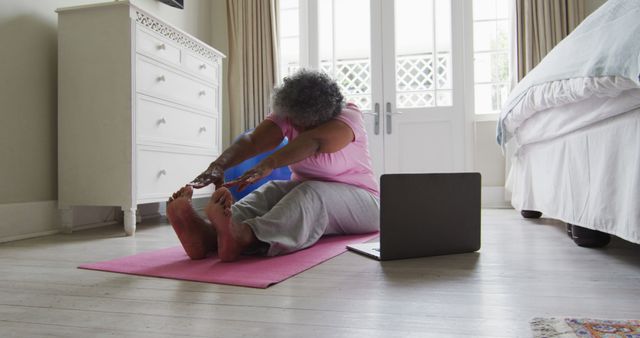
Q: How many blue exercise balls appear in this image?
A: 1